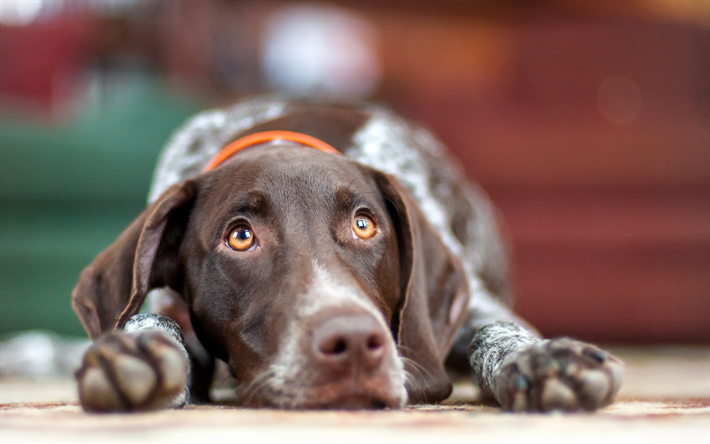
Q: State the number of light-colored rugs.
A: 1